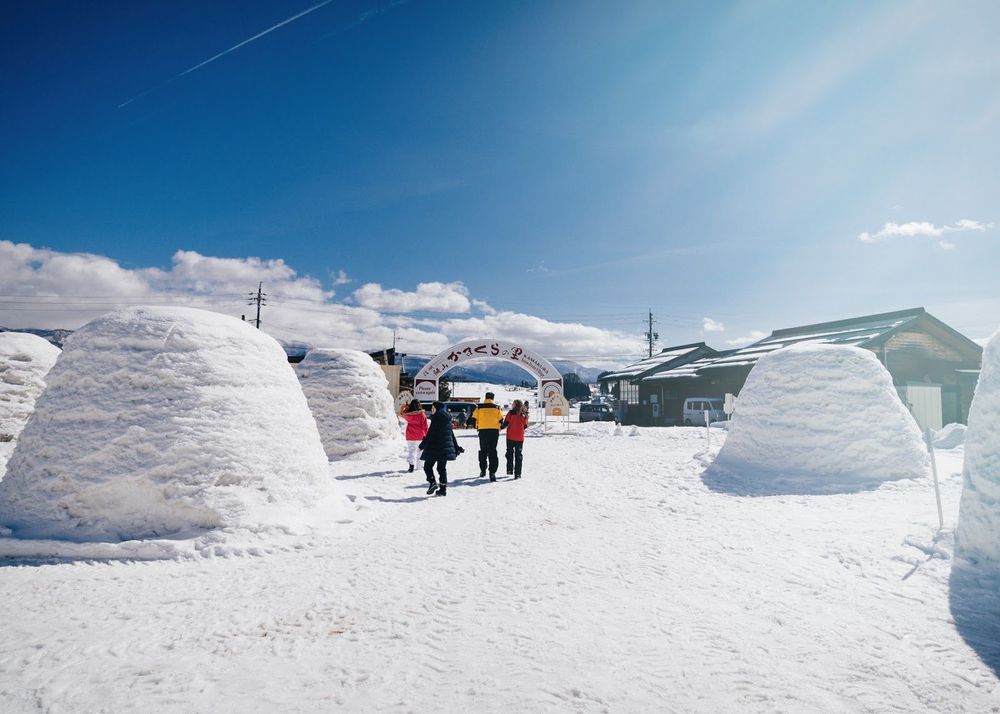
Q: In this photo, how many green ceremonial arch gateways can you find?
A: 0